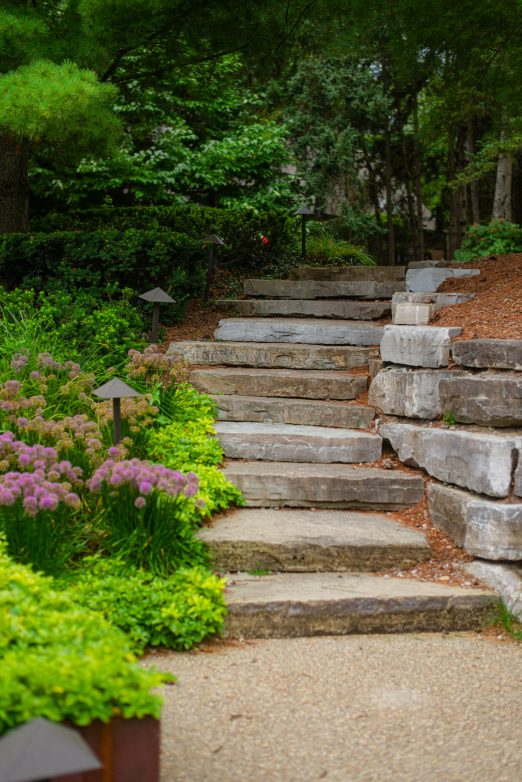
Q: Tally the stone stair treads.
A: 11